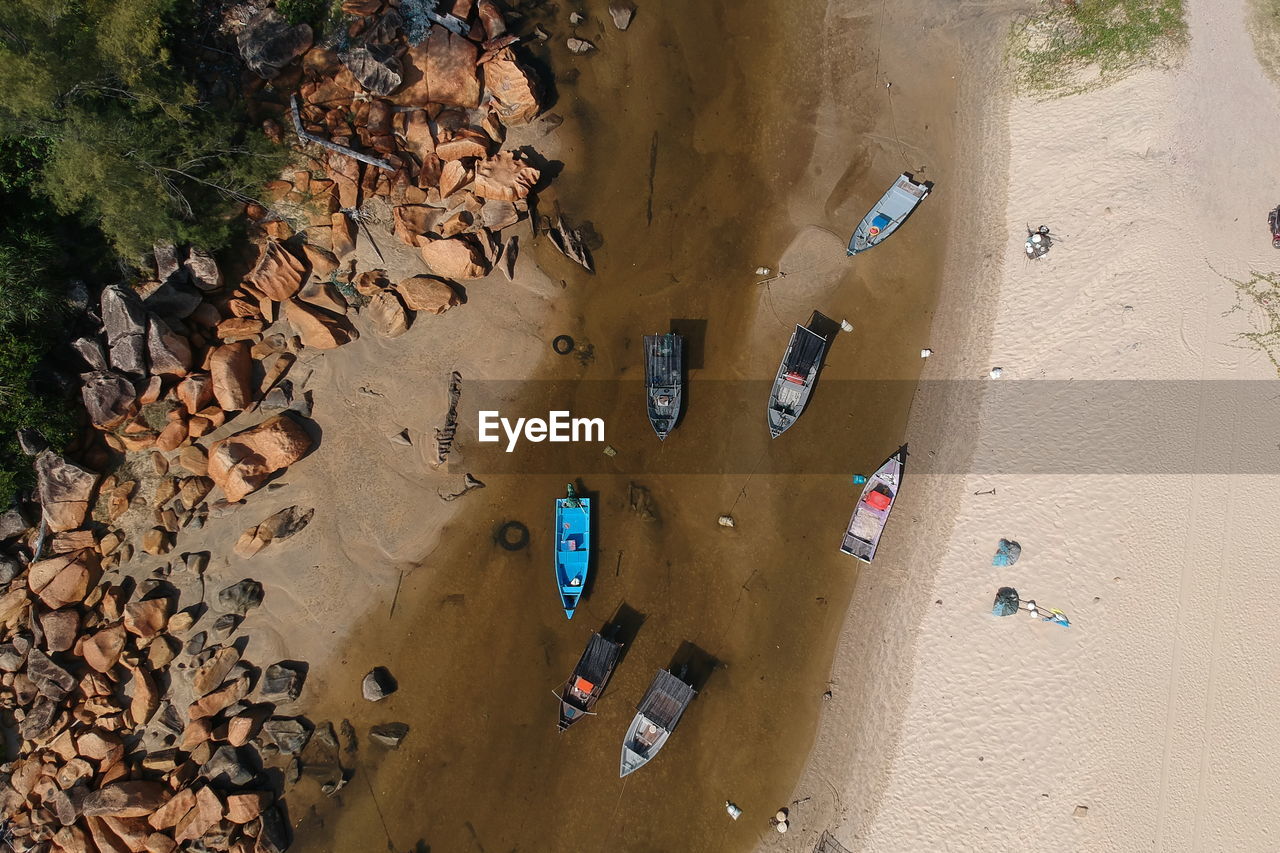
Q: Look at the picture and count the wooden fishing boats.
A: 7